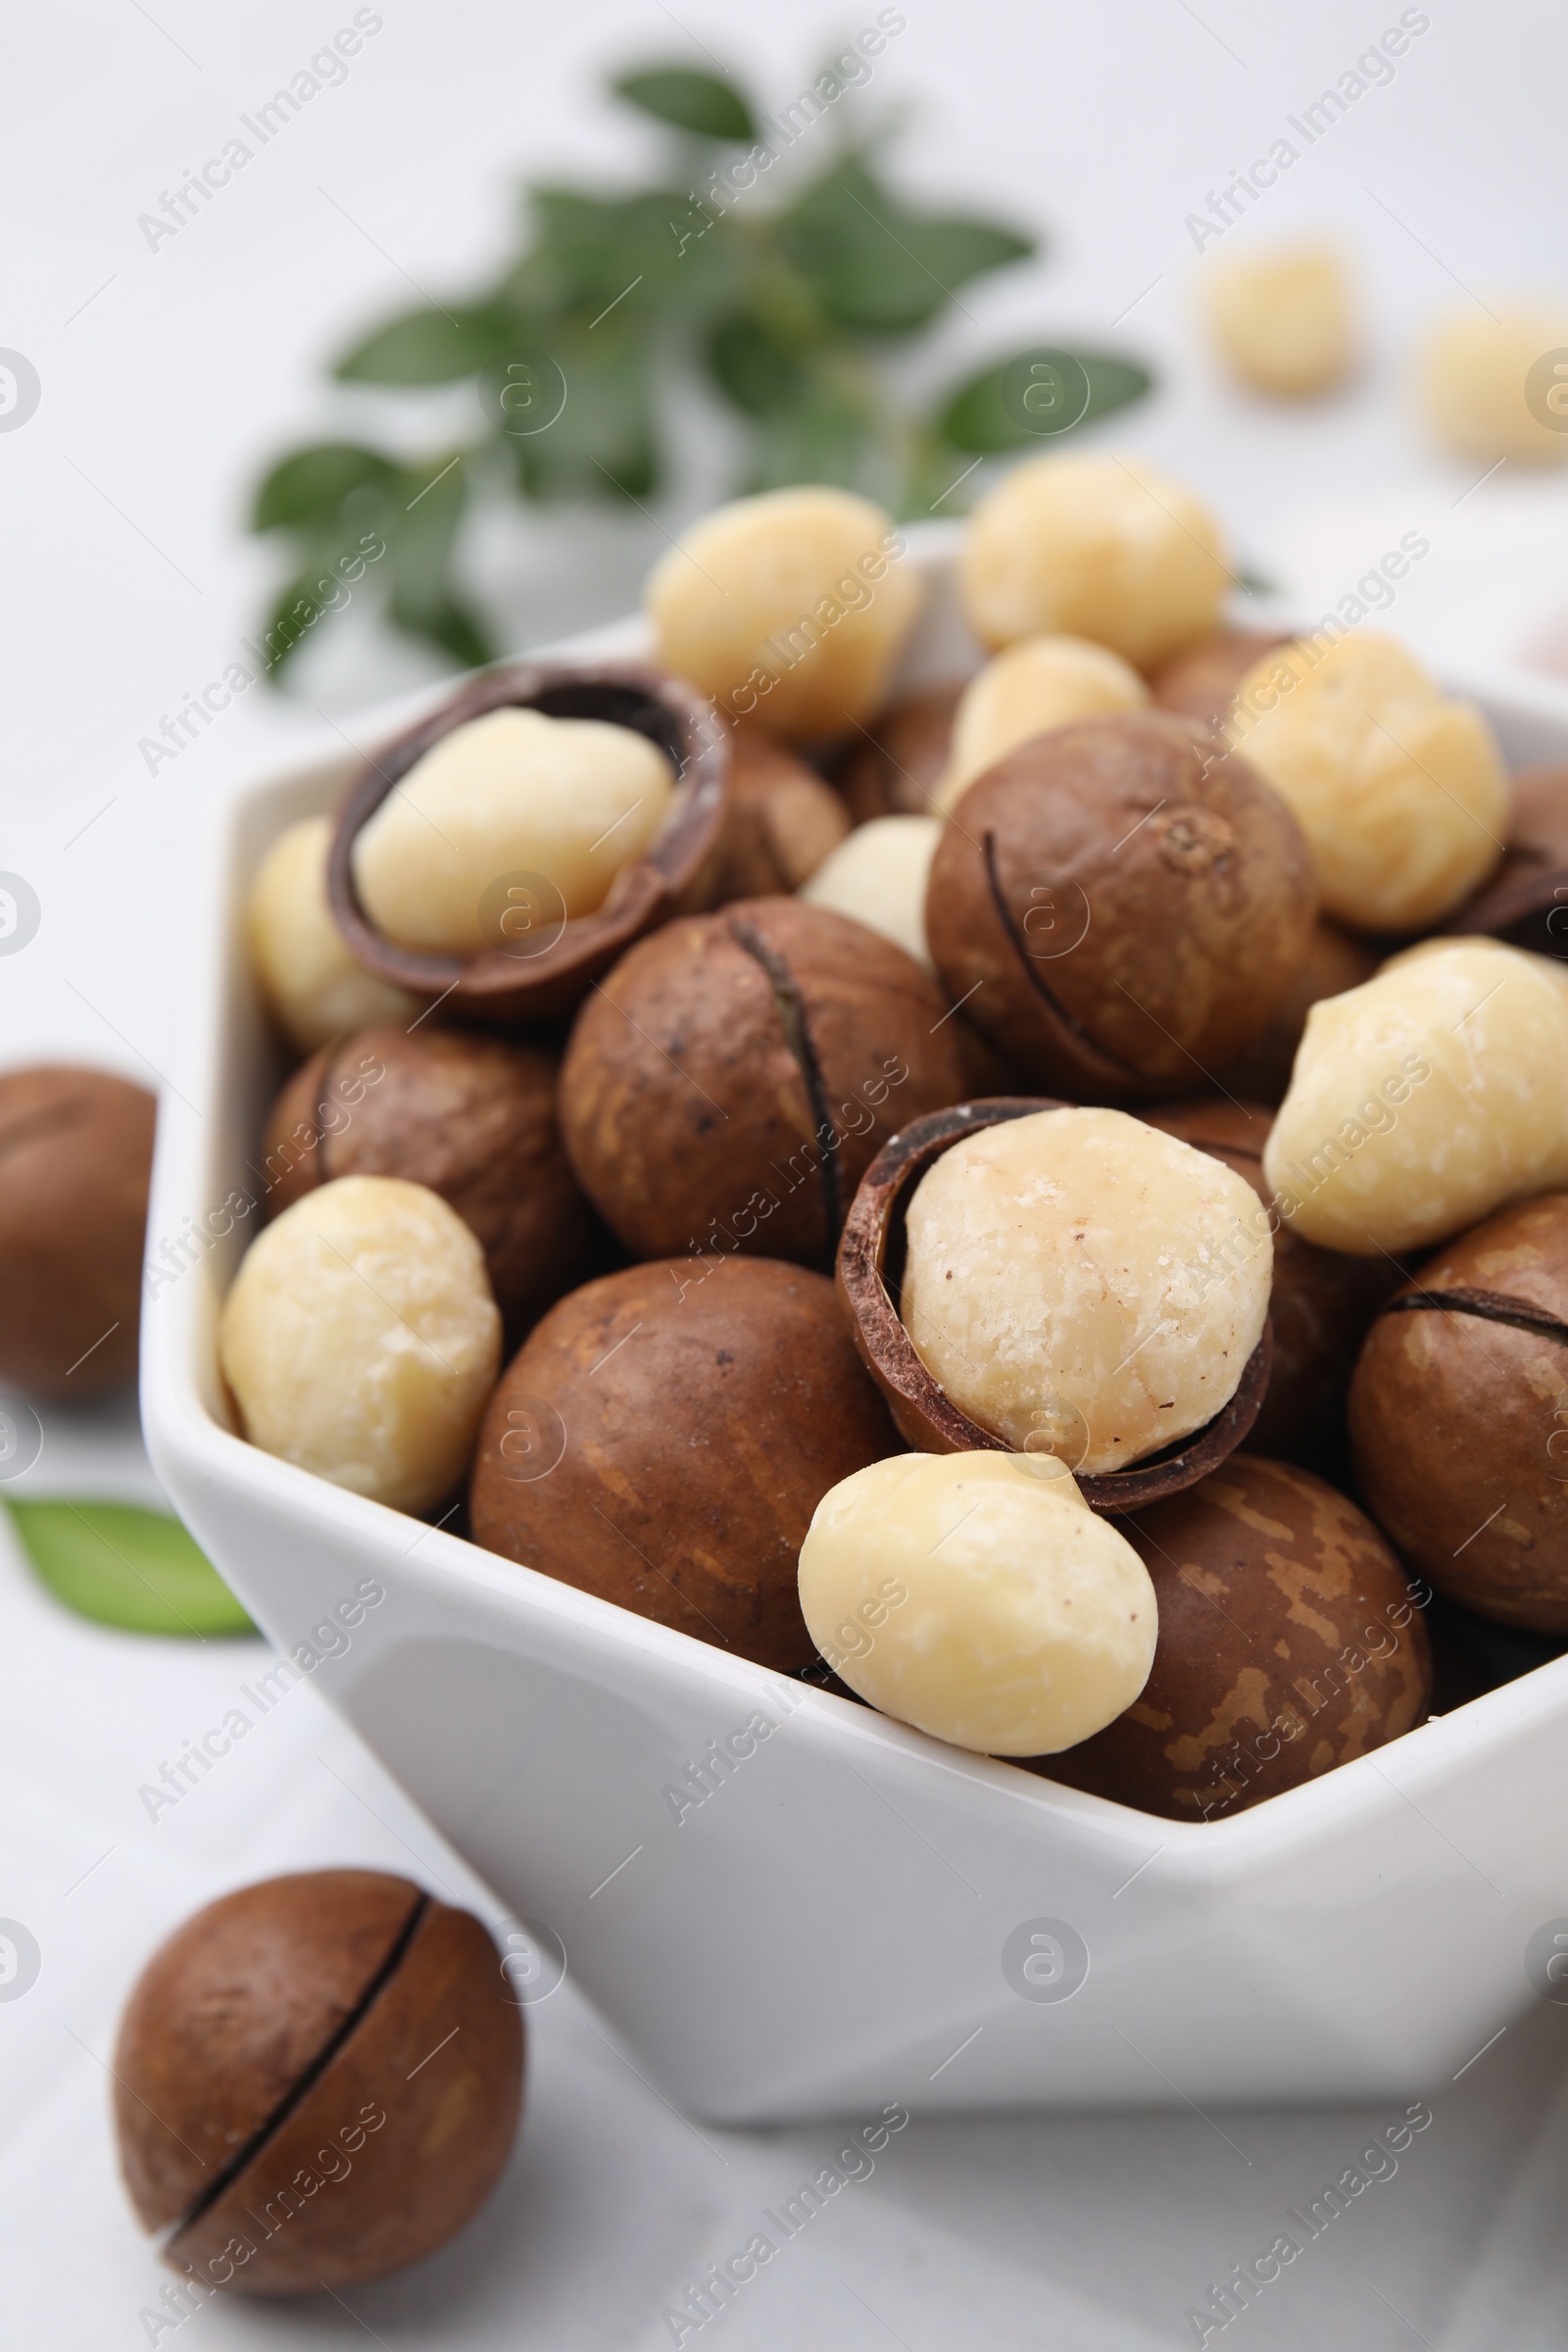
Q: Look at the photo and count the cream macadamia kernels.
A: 13